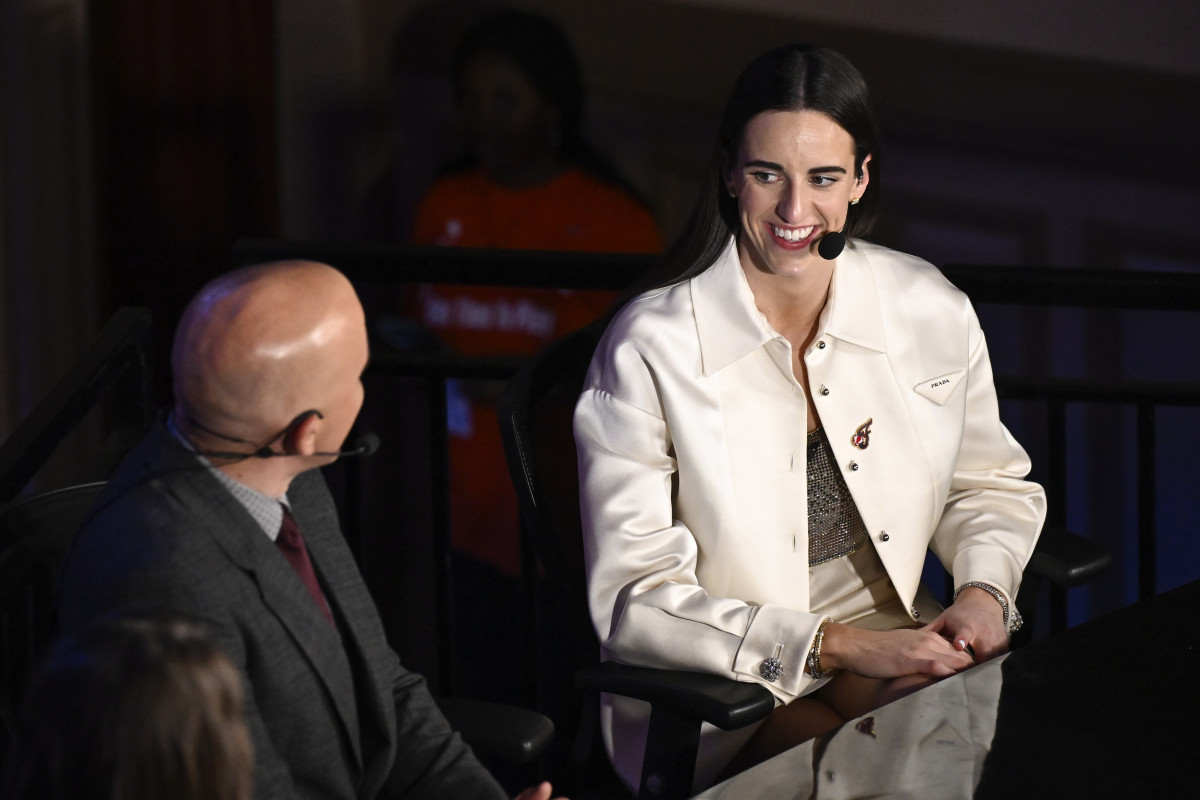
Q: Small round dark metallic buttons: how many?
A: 5